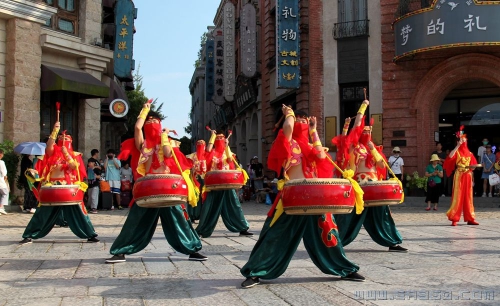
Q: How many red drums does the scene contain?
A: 5